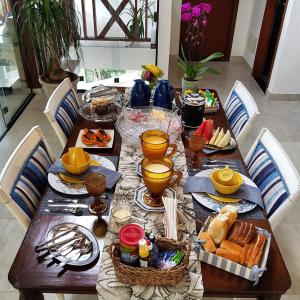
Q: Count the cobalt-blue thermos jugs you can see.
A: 2